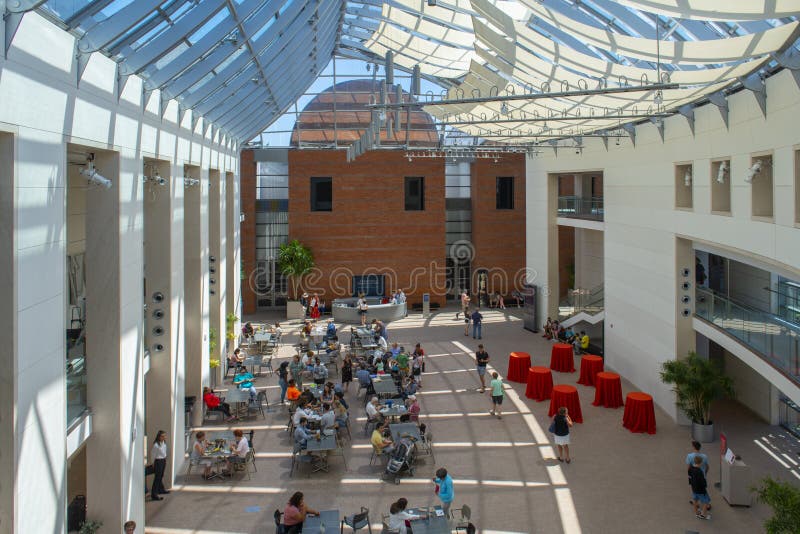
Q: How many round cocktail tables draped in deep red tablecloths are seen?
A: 7